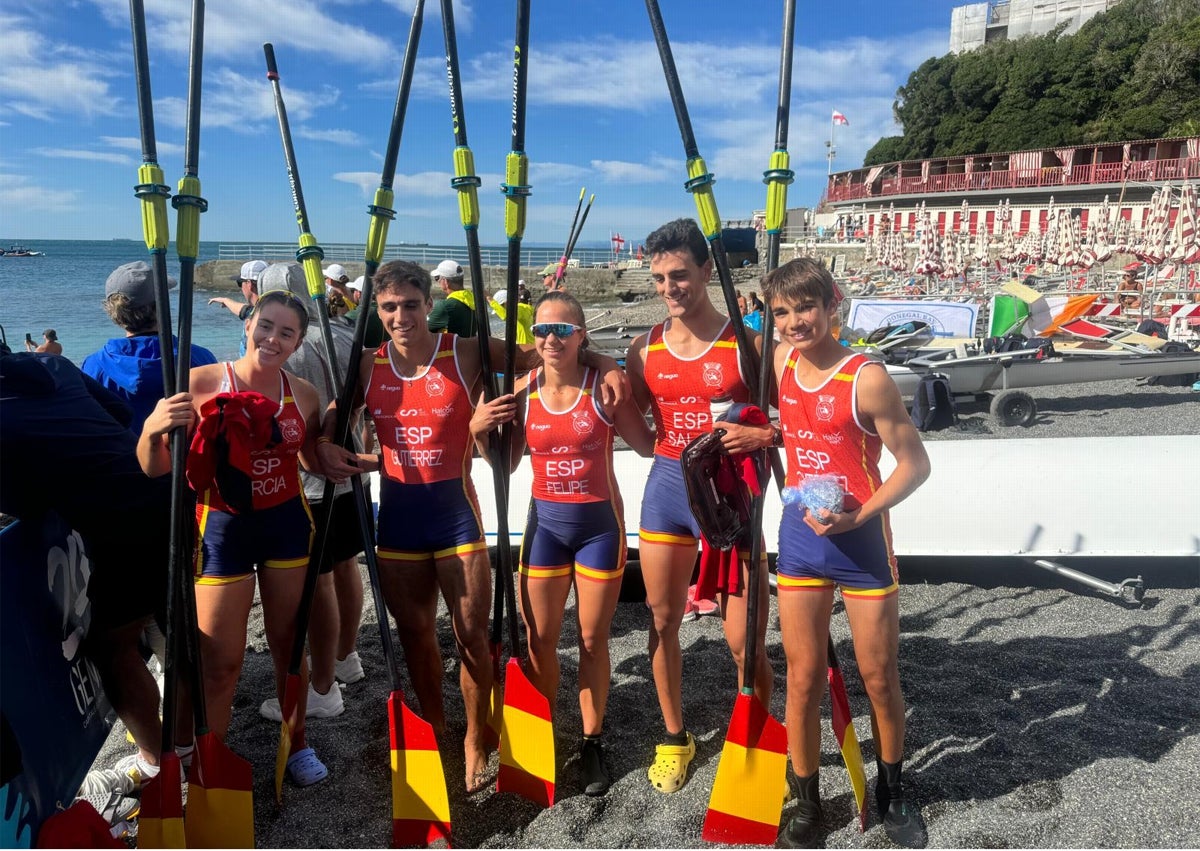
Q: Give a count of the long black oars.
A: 8